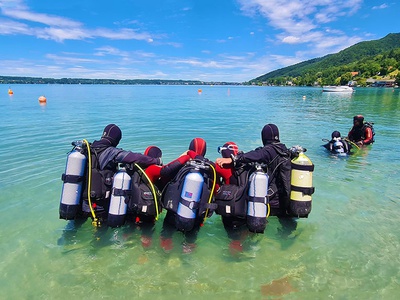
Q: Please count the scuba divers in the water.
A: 7